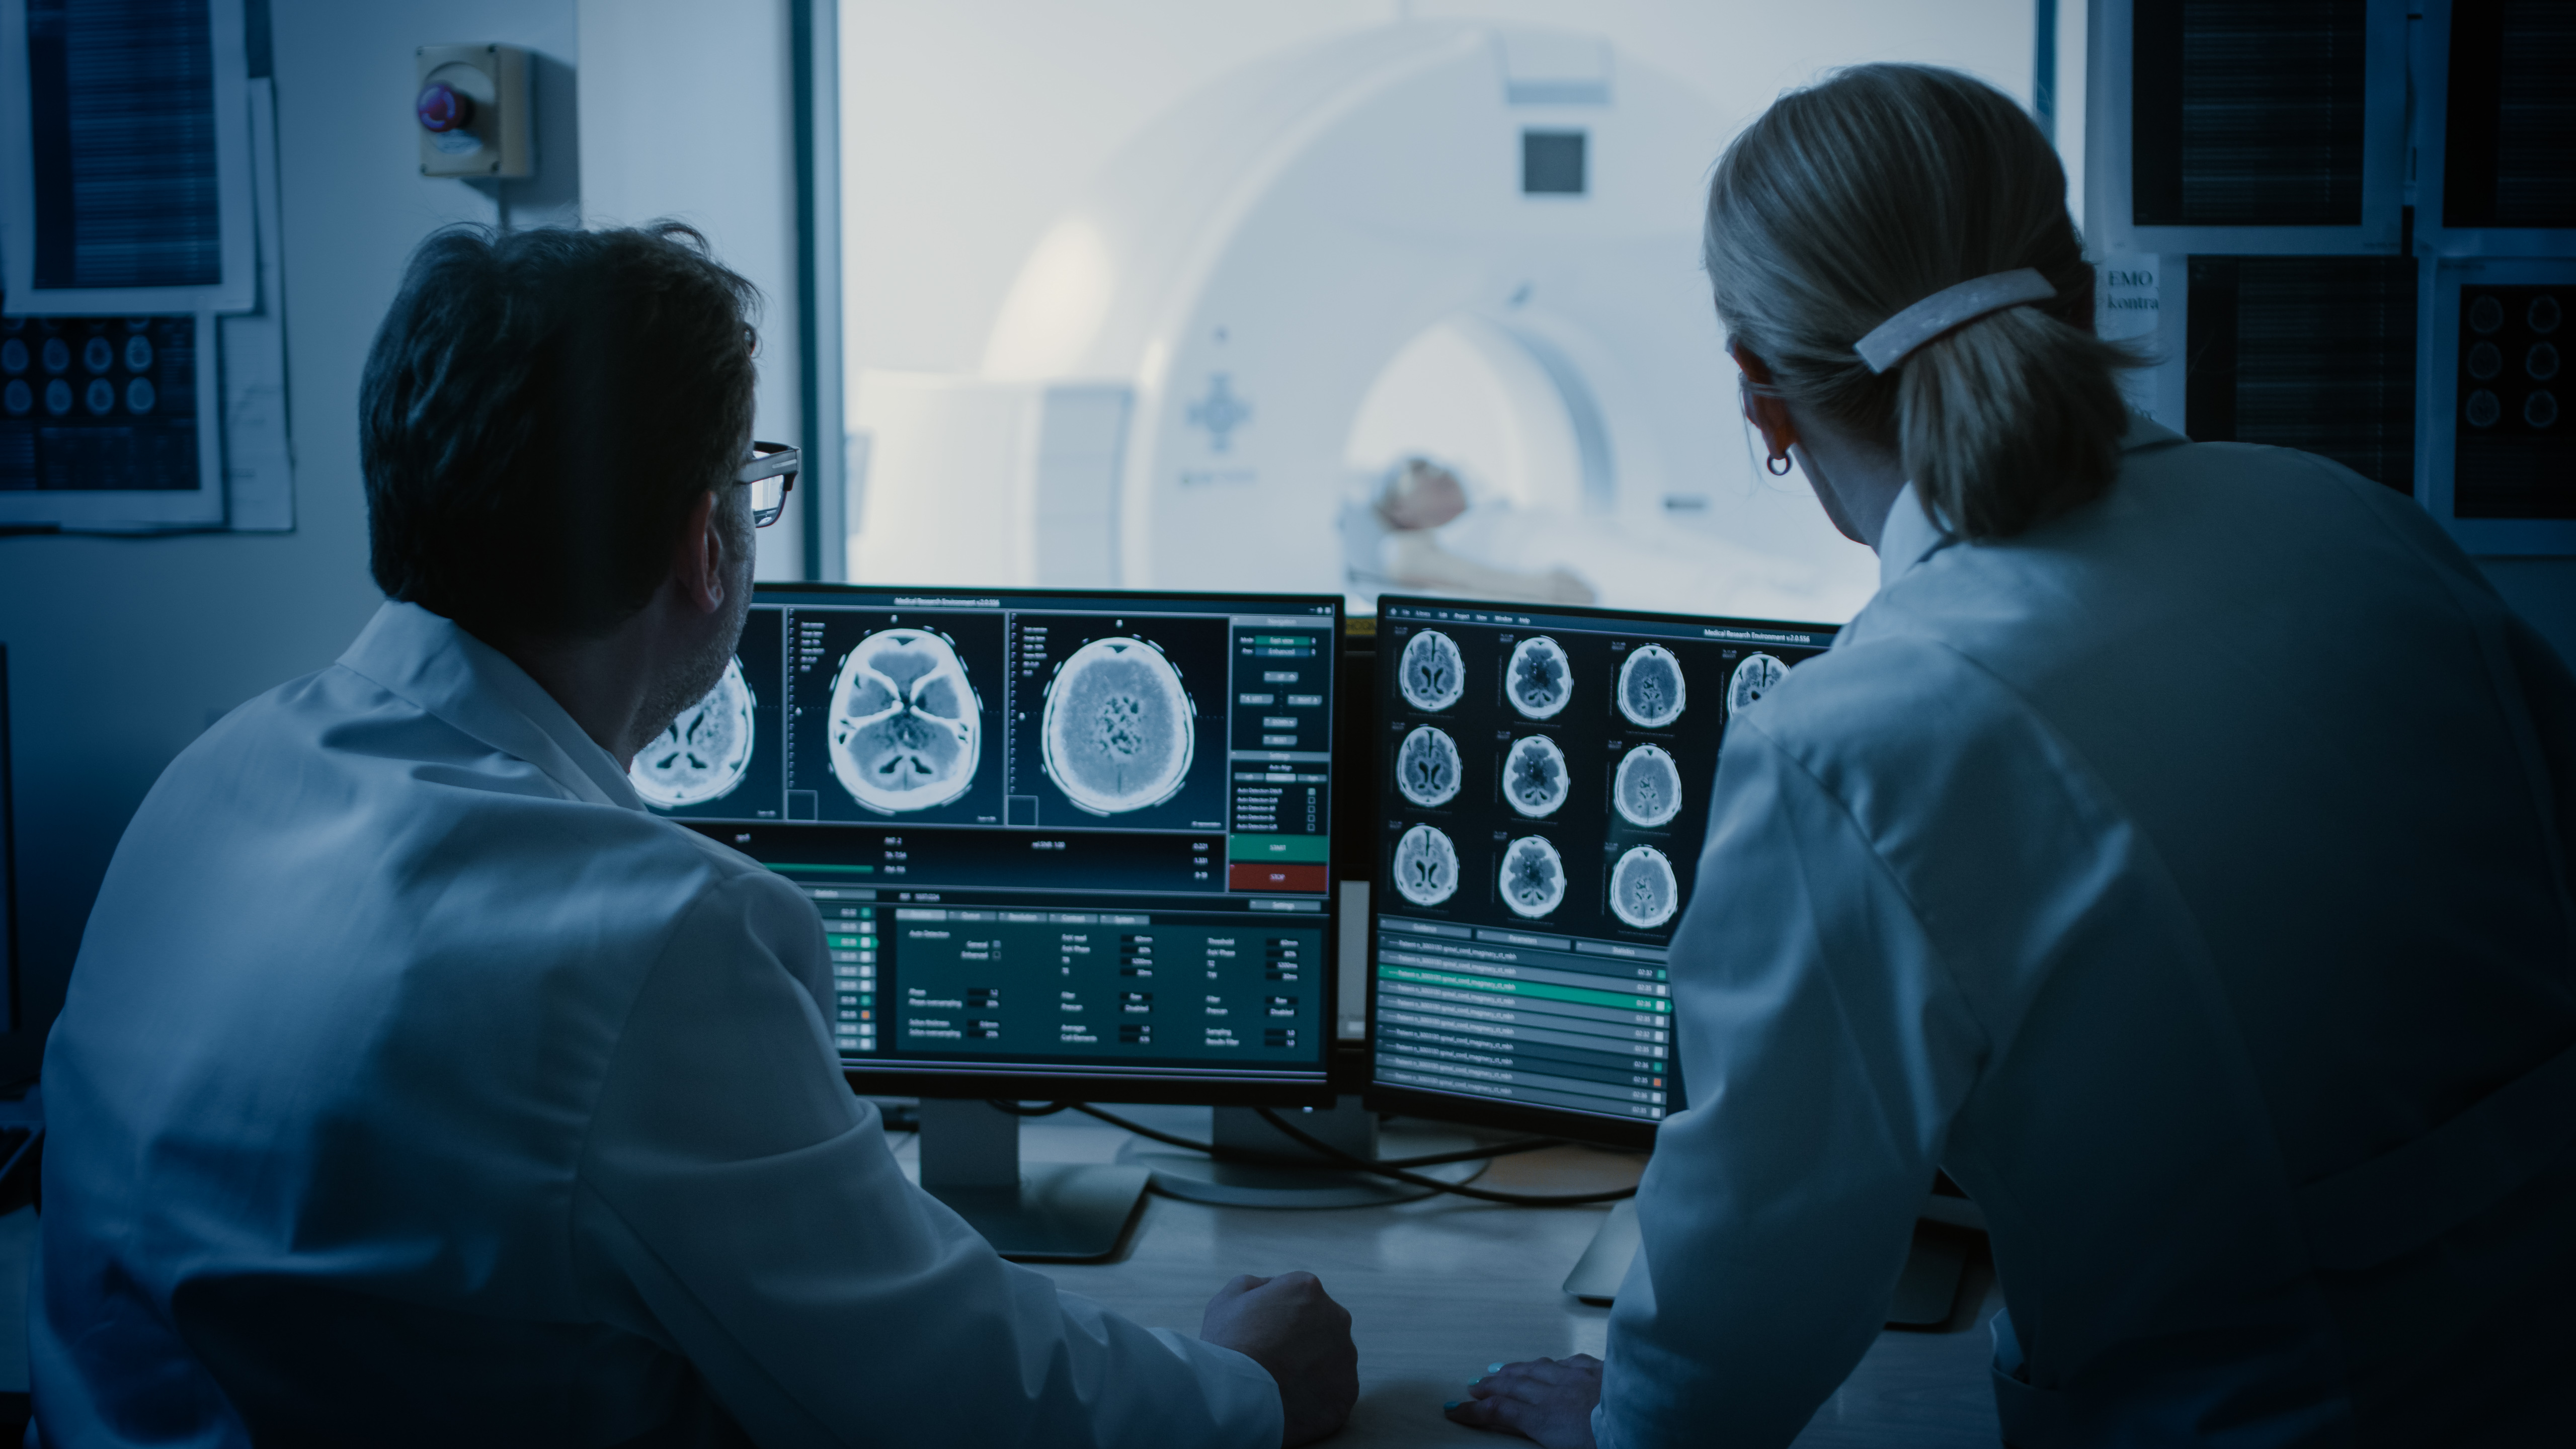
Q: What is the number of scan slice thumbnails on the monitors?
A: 13